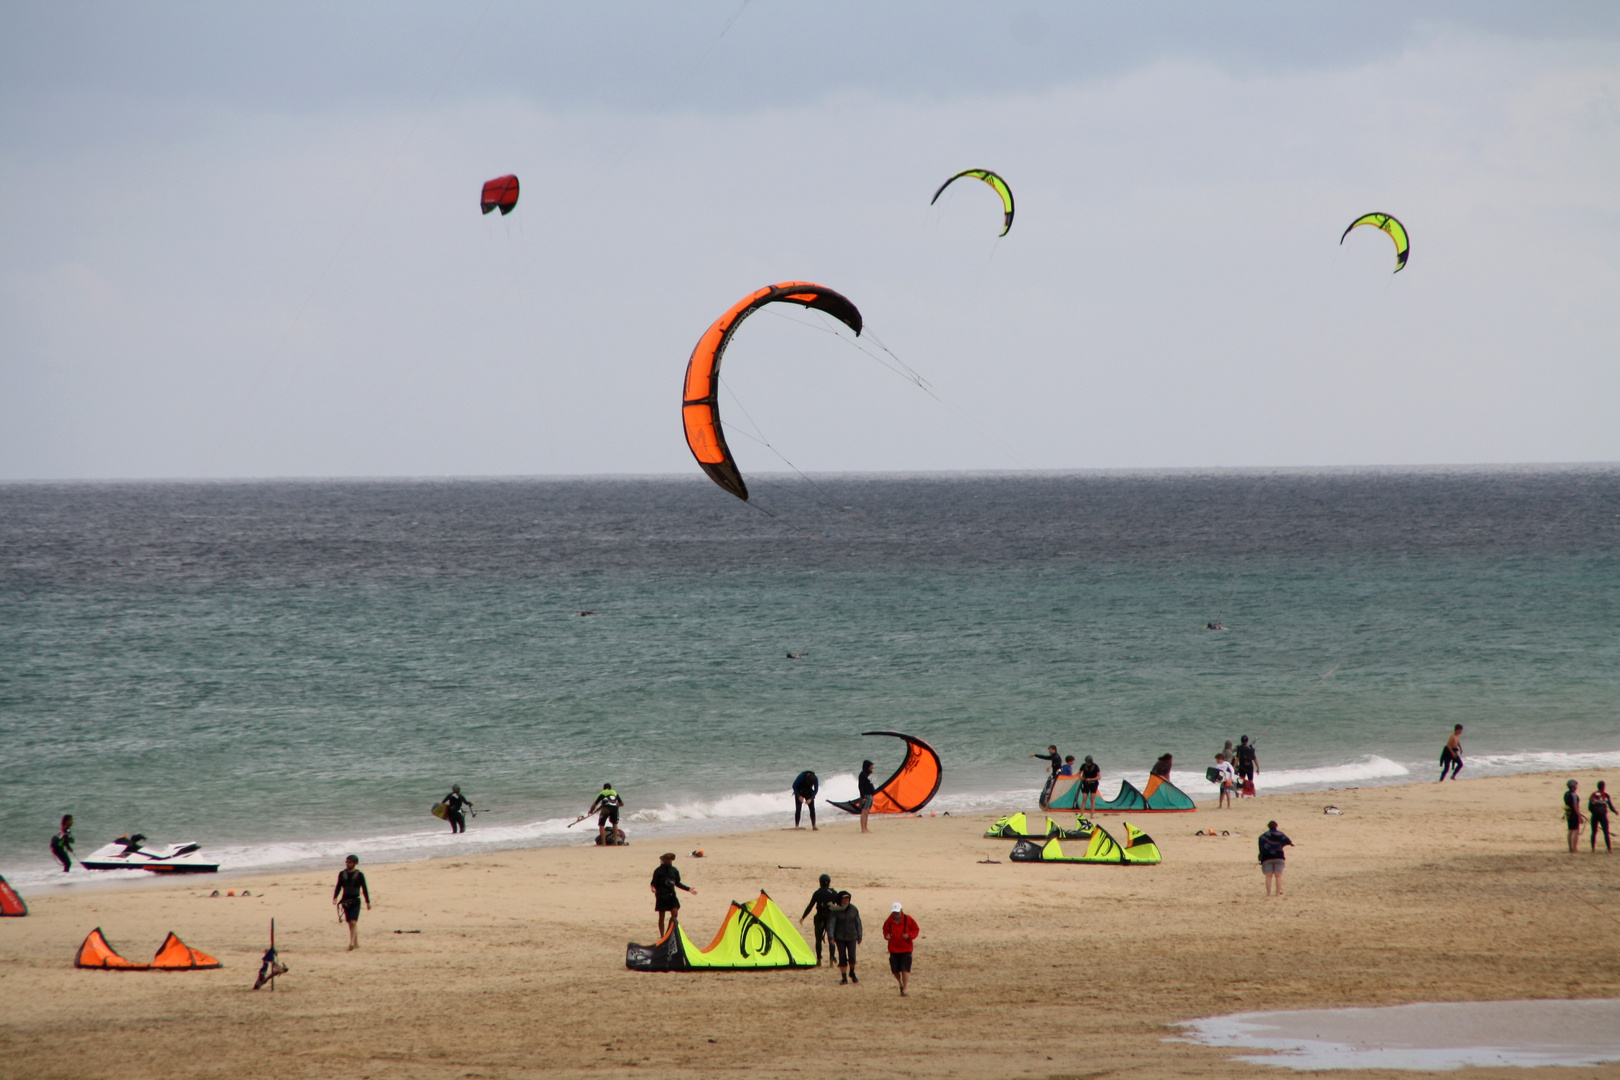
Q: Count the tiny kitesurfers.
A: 3